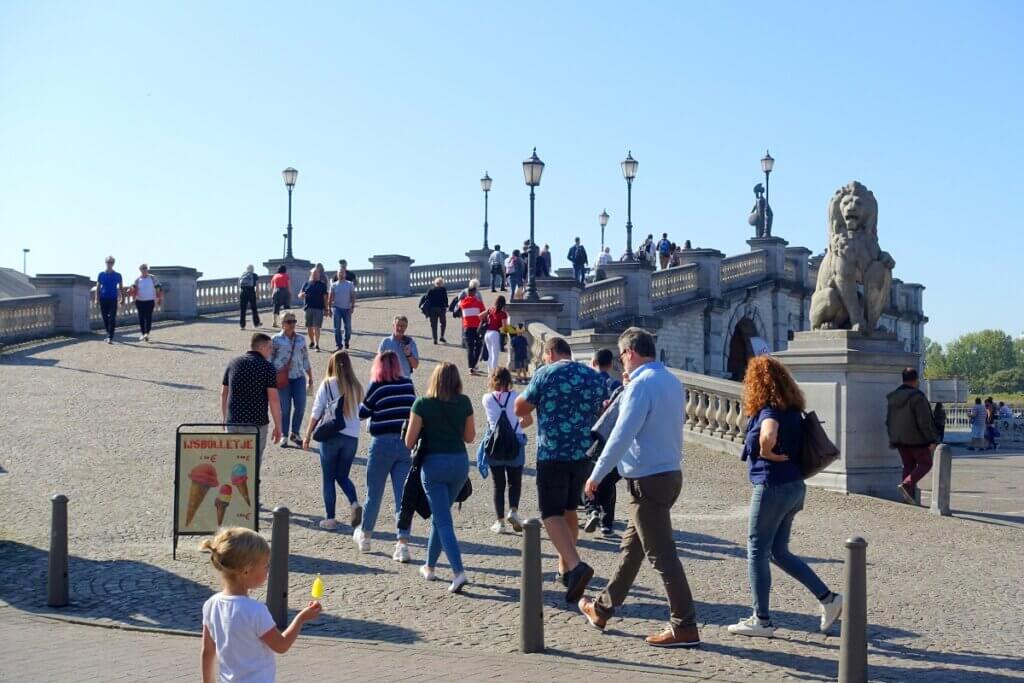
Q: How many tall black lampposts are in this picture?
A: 6